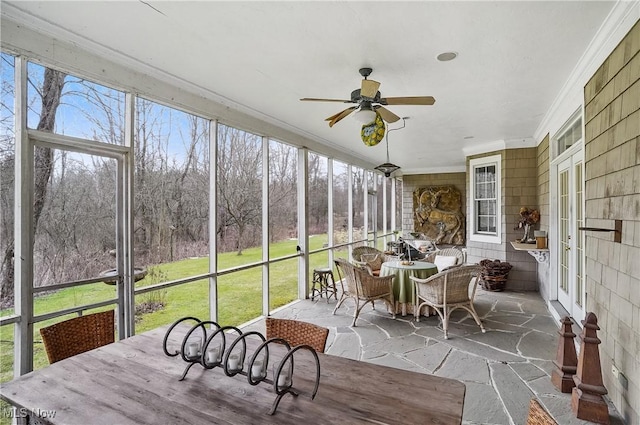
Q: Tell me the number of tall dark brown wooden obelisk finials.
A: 2